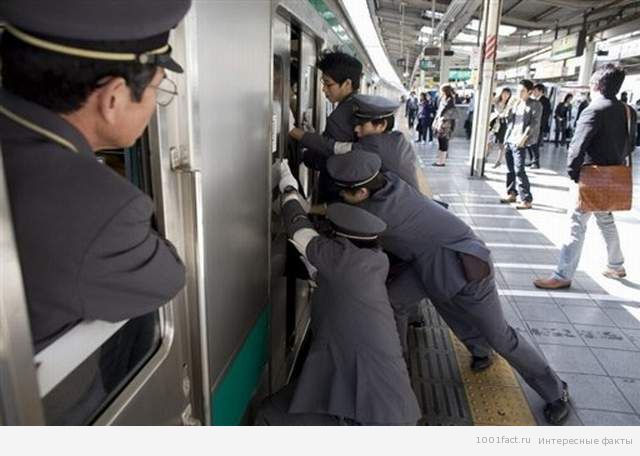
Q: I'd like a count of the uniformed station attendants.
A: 4